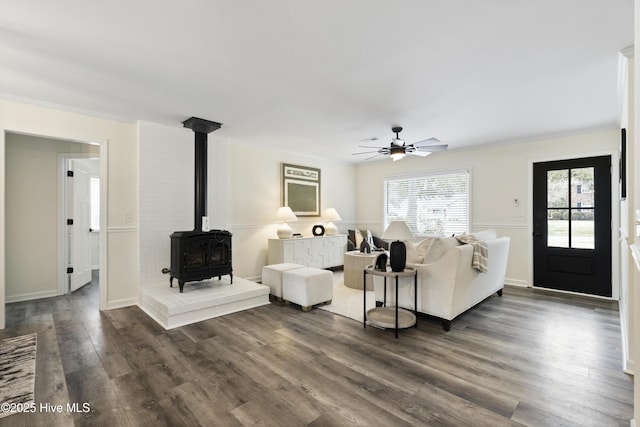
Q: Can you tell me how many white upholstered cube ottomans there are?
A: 2